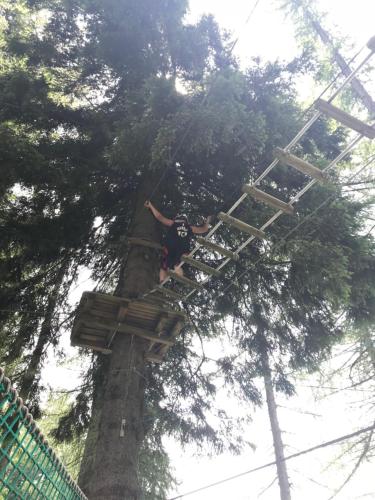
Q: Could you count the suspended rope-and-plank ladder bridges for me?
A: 1